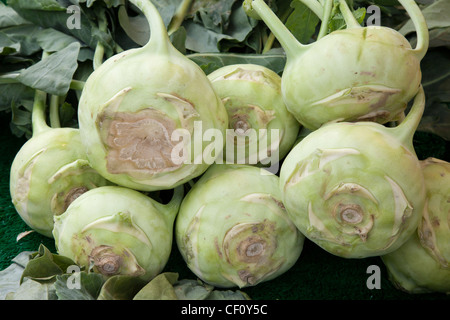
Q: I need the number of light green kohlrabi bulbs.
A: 8